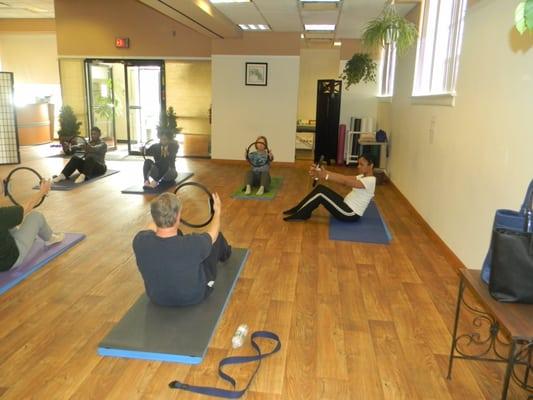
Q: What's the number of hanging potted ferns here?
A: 2